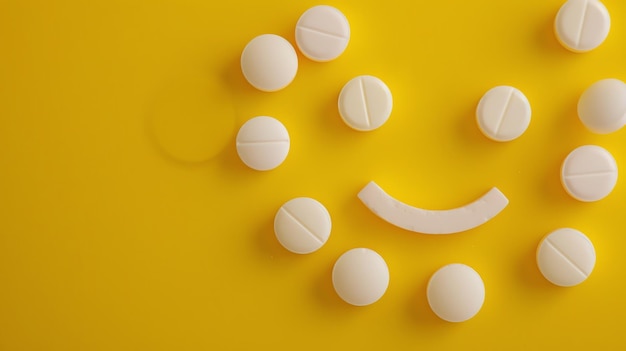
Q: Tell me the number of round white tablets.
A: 12